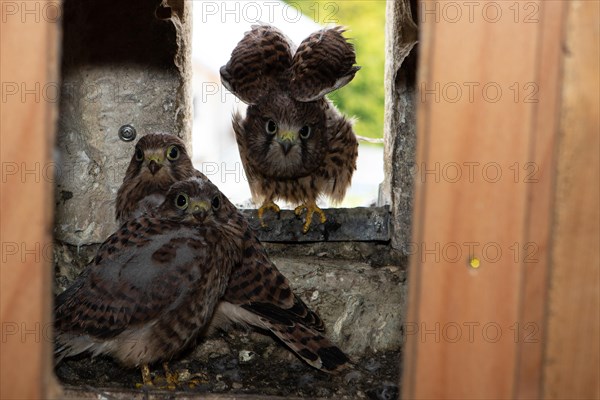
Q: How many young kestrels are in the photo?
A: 3